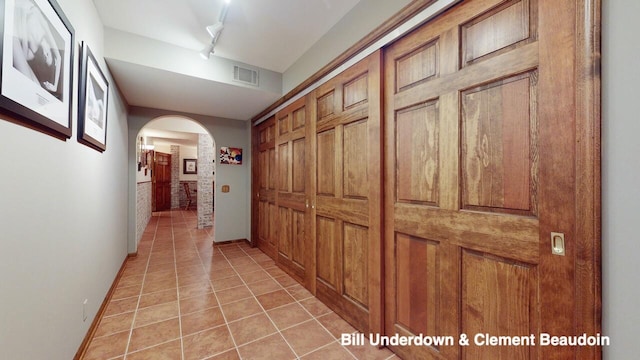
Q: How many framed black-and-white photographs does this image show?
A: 2